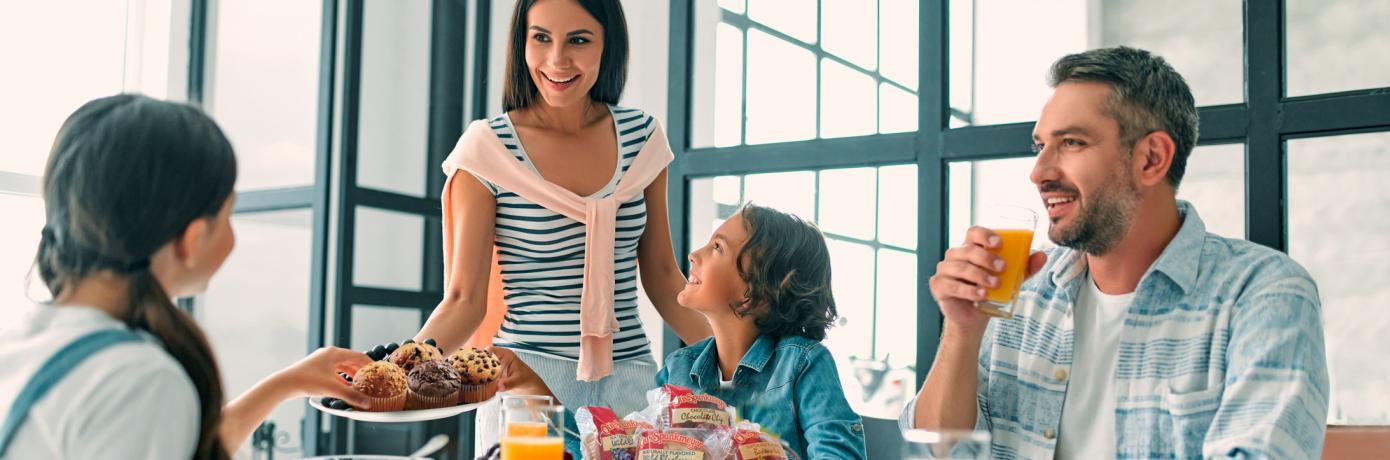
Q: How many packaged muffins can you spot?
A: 4